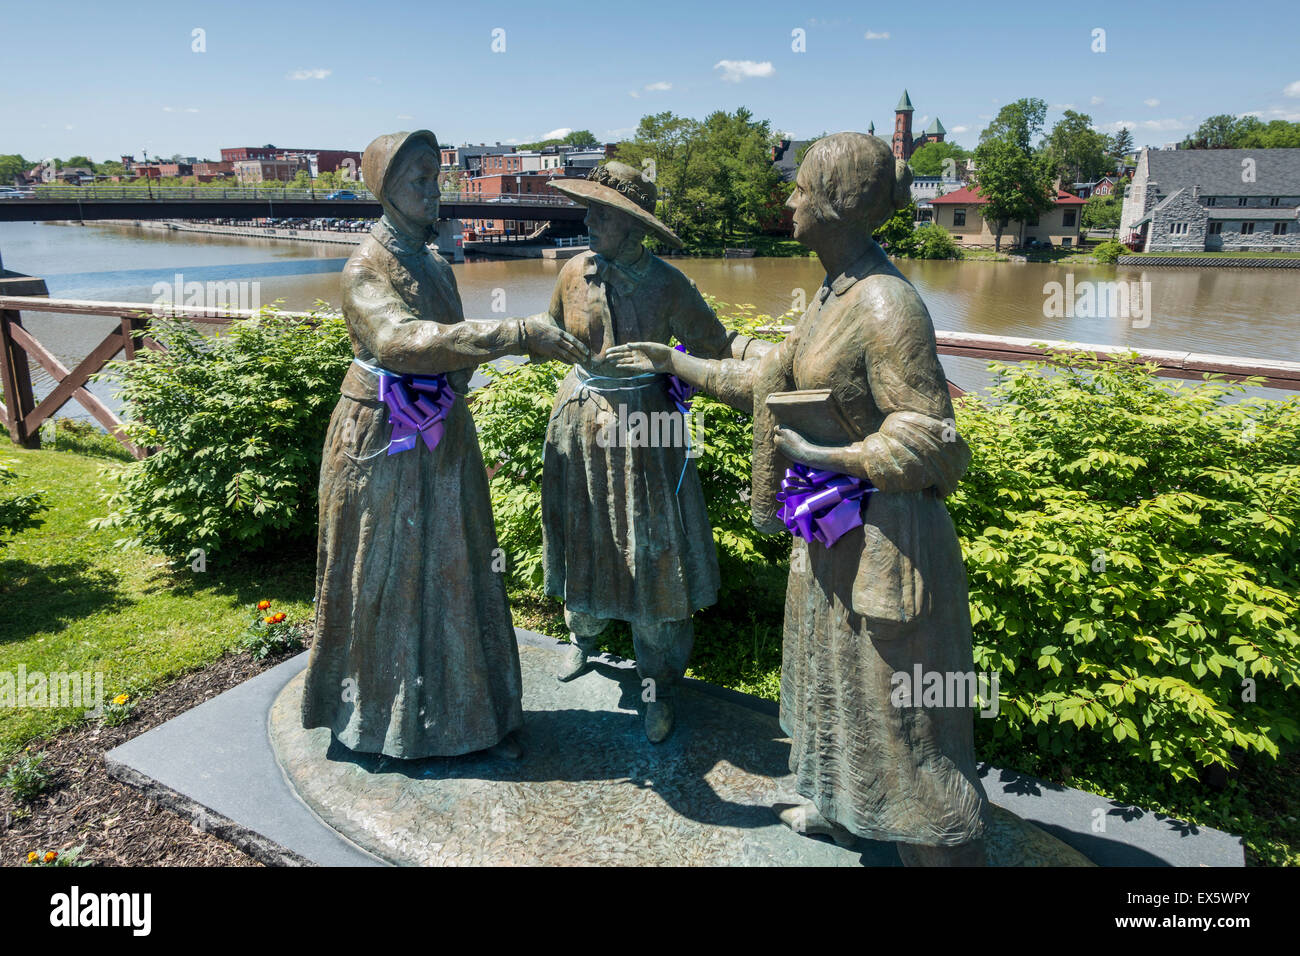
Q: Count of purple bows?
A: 3